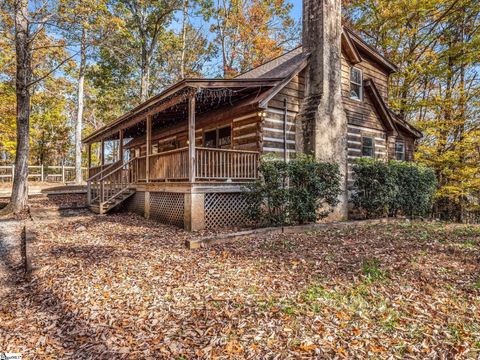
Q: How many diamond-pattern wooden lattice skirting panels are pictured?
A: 3